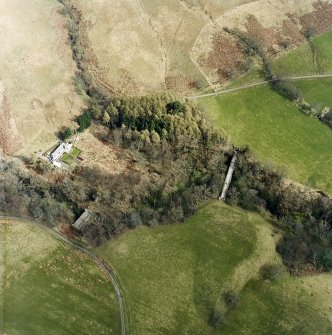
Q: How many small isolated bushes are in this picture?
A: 3